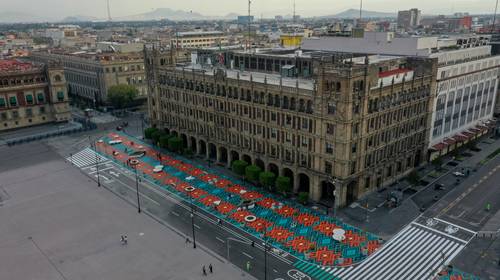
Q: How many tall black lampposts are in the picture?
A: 4